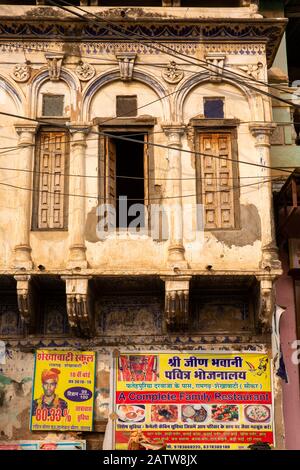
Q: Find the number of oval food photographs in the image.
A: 5